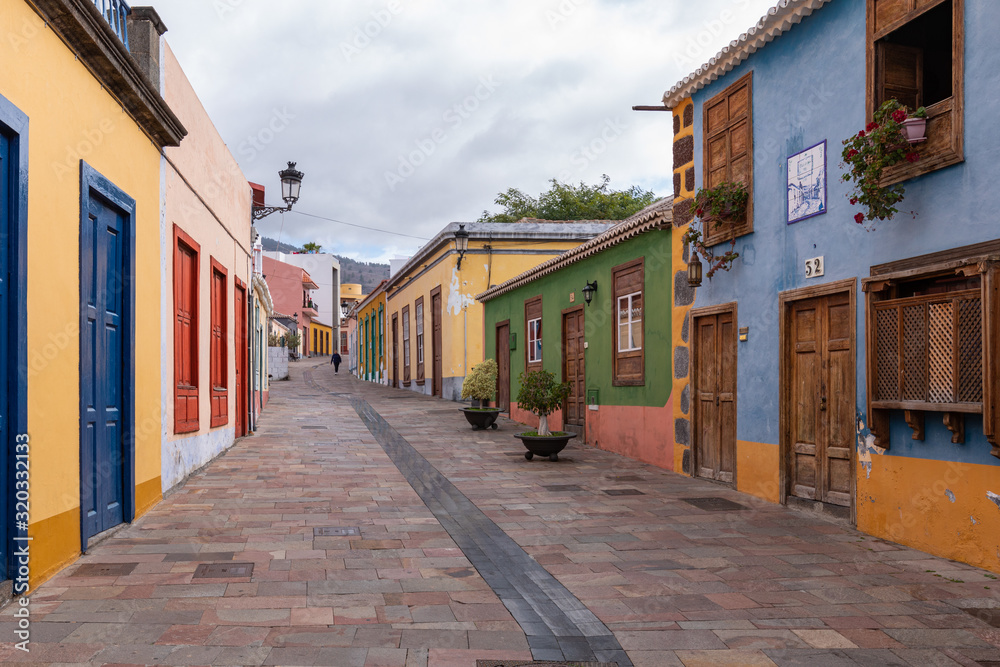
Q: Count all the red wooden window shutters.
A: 2